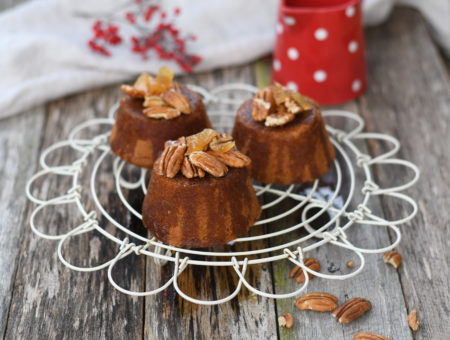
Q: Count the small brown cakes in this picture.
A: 3